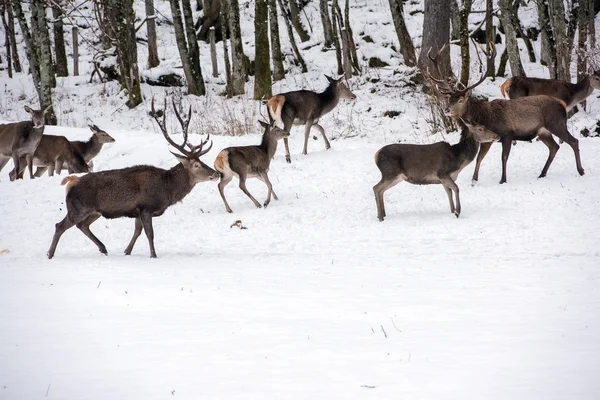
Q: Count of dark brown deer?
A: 9